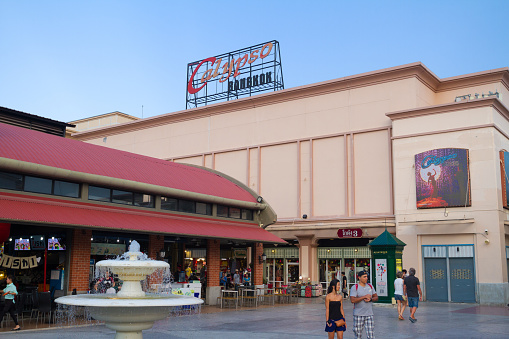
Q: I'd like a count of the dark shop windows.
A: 12